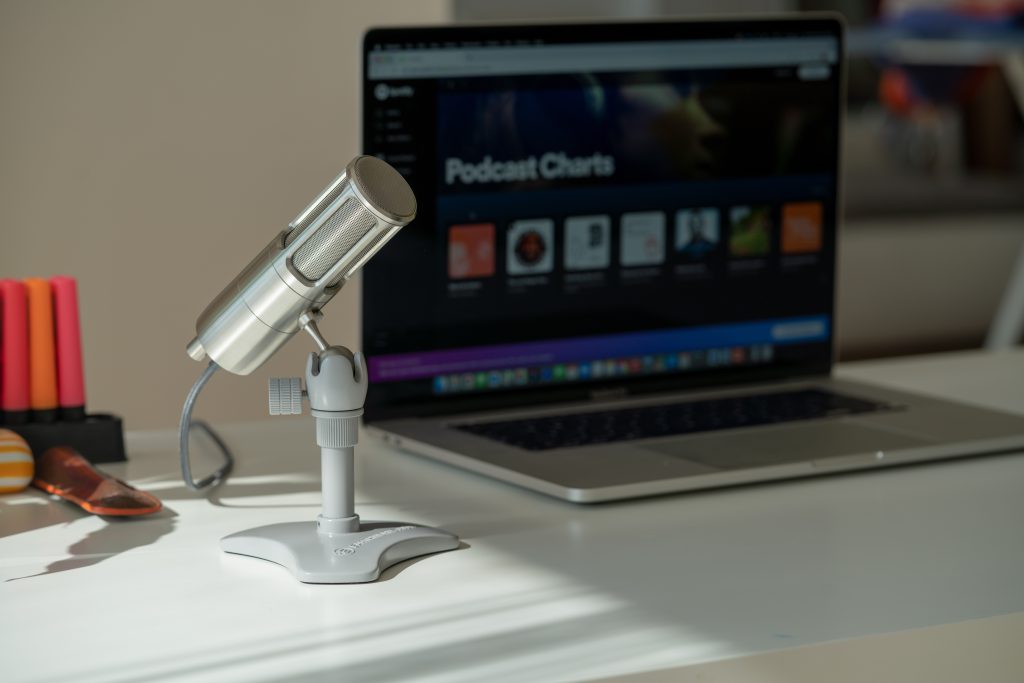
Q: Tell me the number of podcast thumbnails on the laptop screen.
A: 7